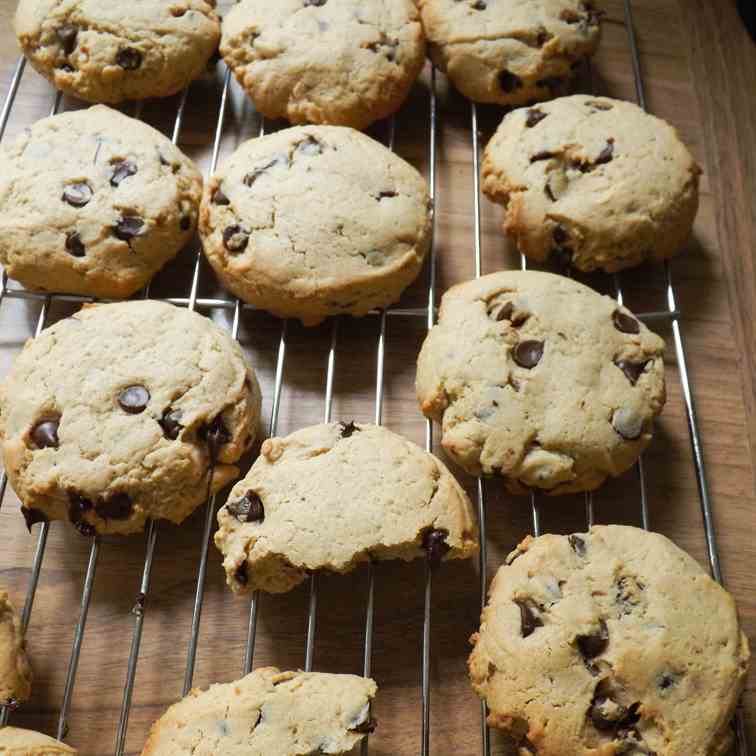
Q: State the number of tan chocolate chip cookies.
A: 13